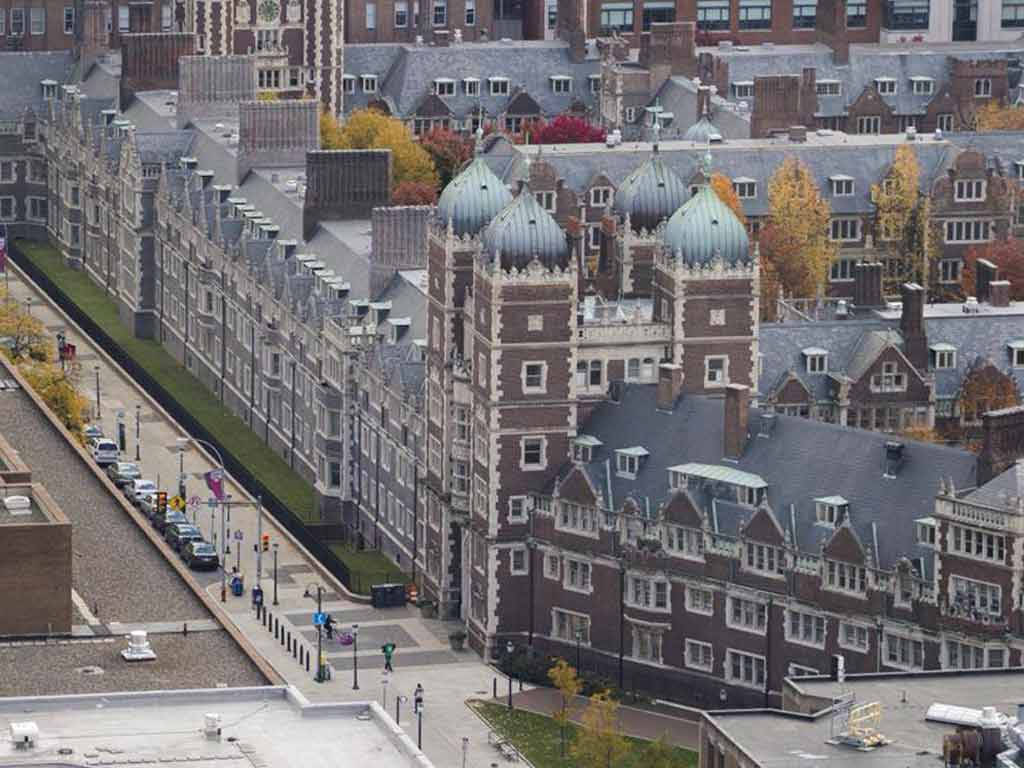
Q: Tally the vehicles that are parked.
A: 8